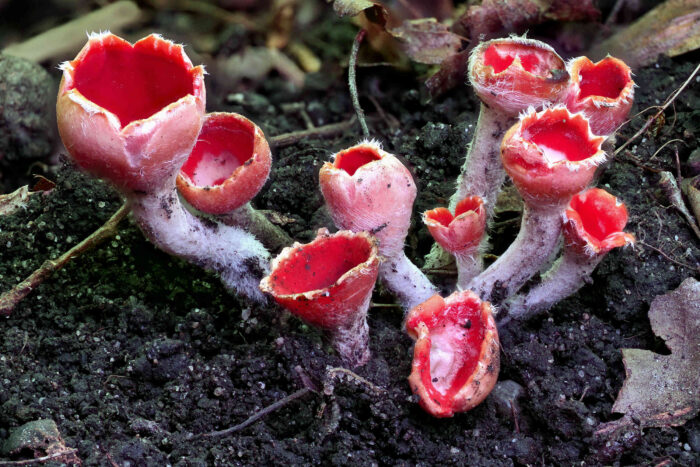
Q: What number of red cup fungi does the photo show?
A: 10